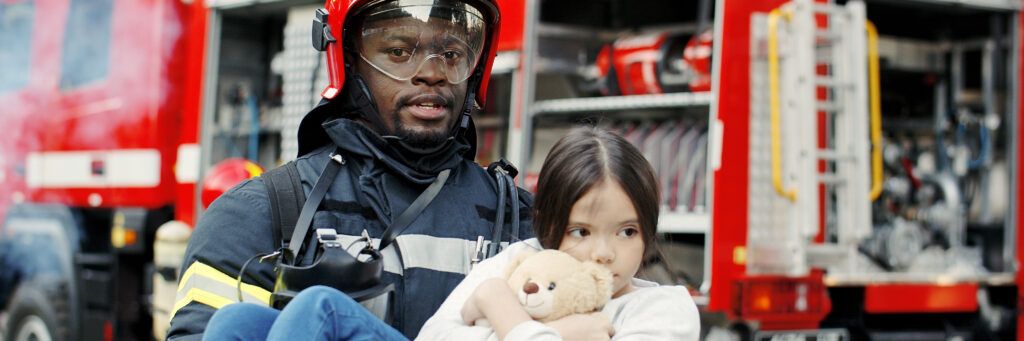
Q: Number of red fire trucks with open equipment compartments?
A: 1